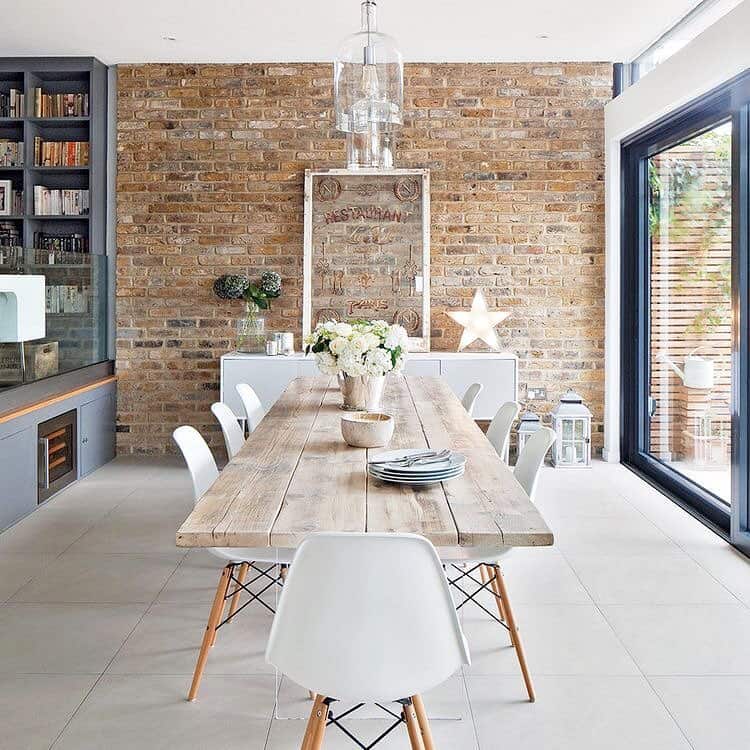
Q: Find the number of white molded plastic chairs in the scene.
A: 7